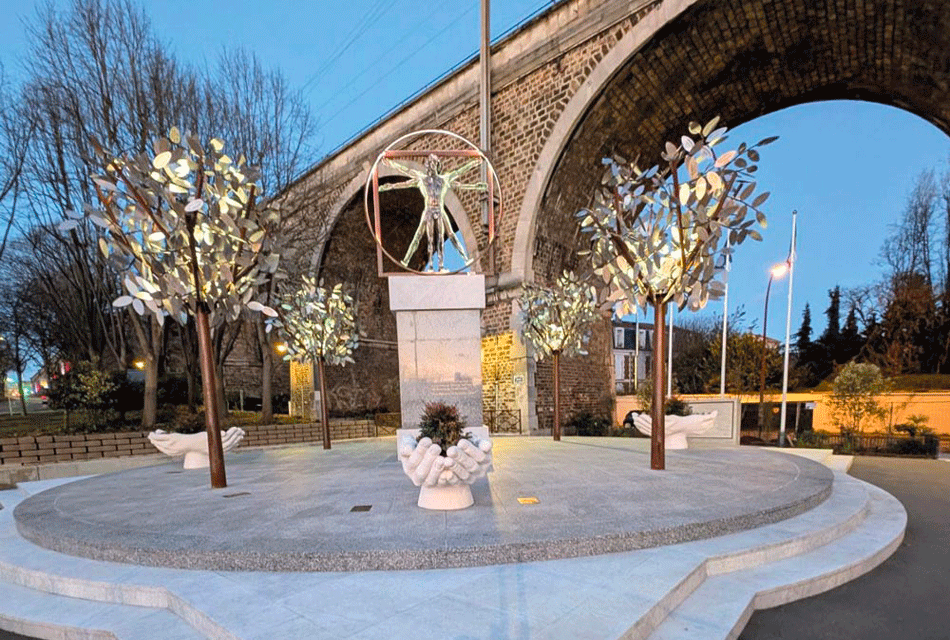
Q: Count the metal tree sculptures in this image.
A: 4